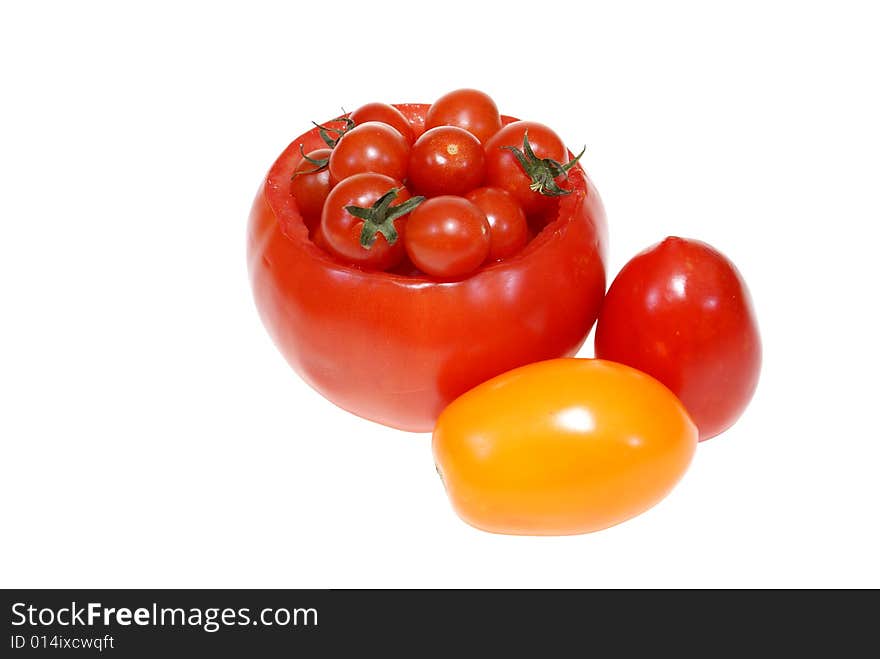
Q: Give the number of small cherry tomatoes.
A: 9